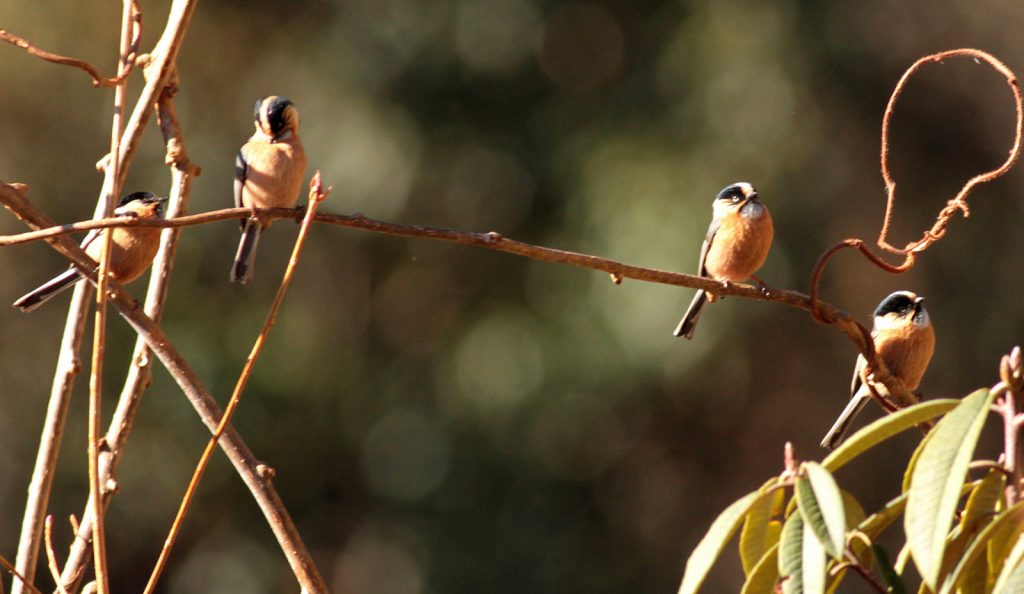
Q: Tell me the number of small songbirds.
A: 4